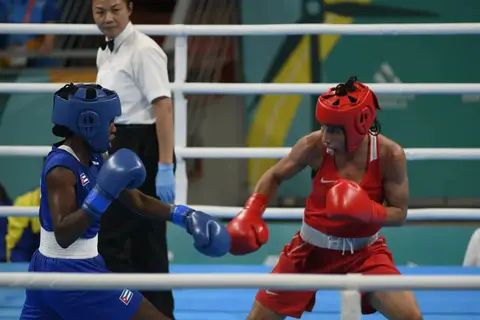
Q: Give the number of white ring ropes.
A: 5